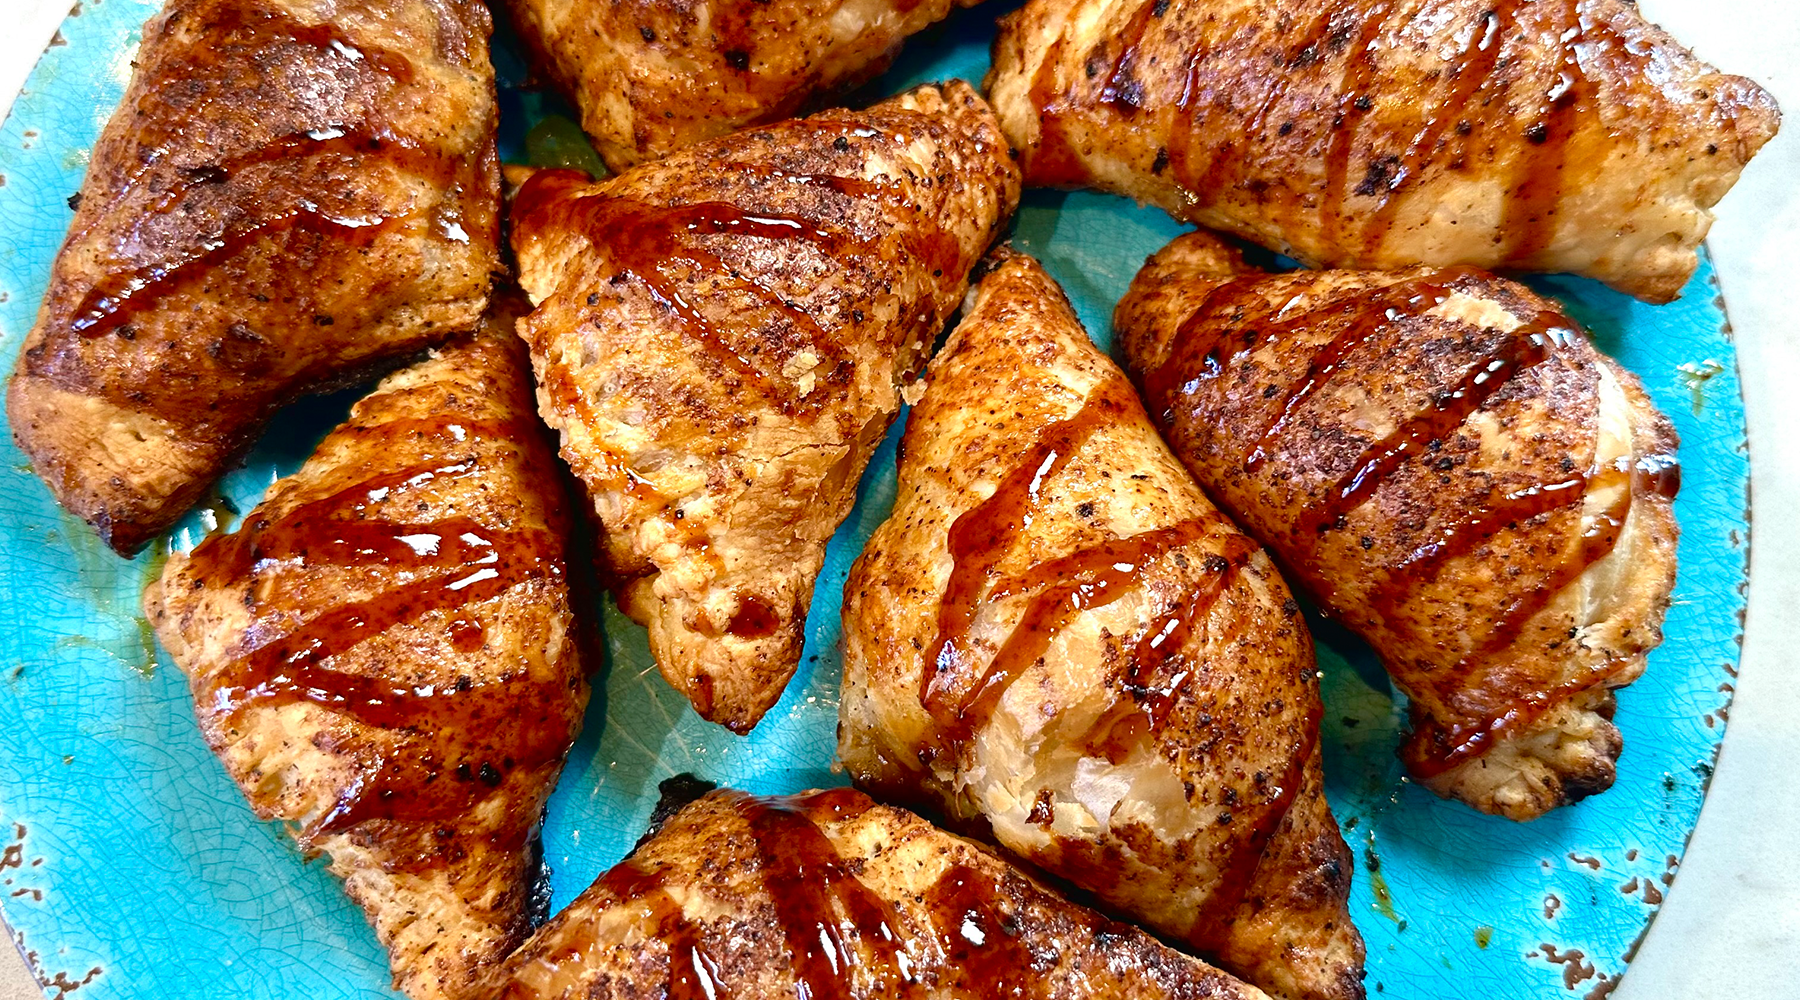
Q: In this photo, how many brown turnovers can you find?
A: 8